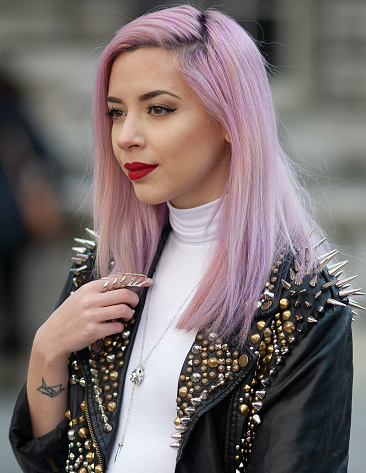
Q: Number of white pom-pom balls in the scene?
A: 0